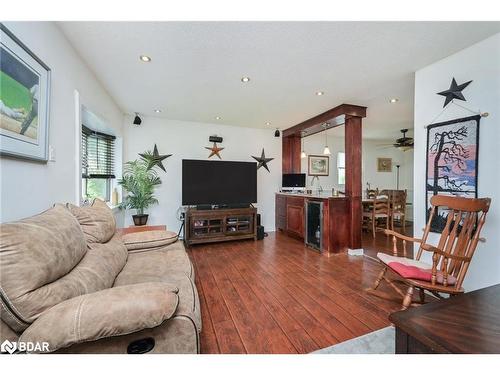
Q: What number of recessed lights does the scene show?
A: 7